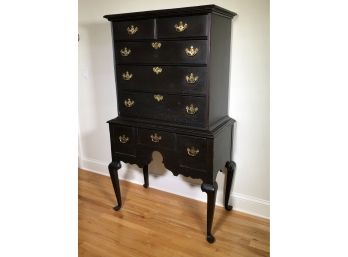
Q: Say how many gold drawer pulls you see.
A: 11